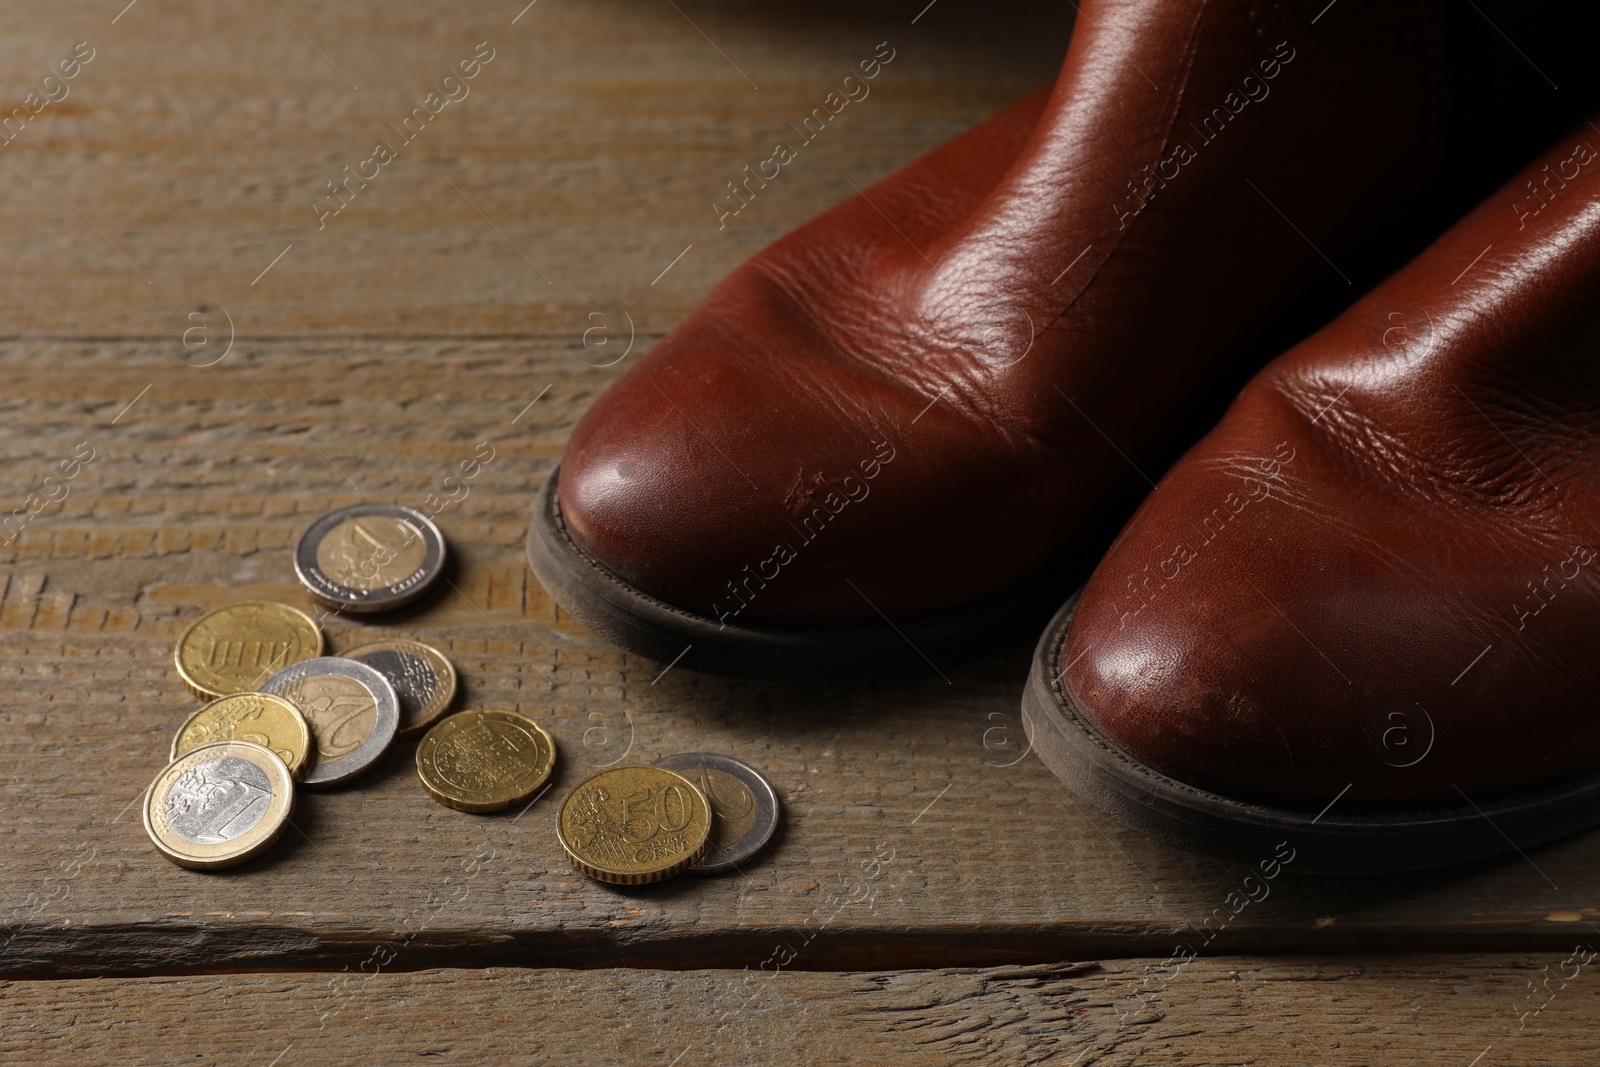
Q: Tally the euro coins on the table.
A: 9